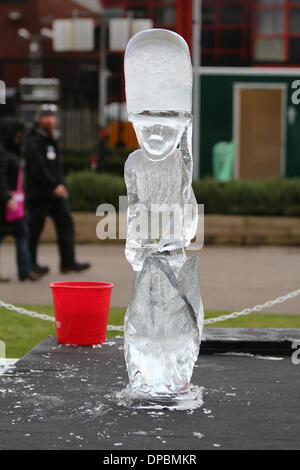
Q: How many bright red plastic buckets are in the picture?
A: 1